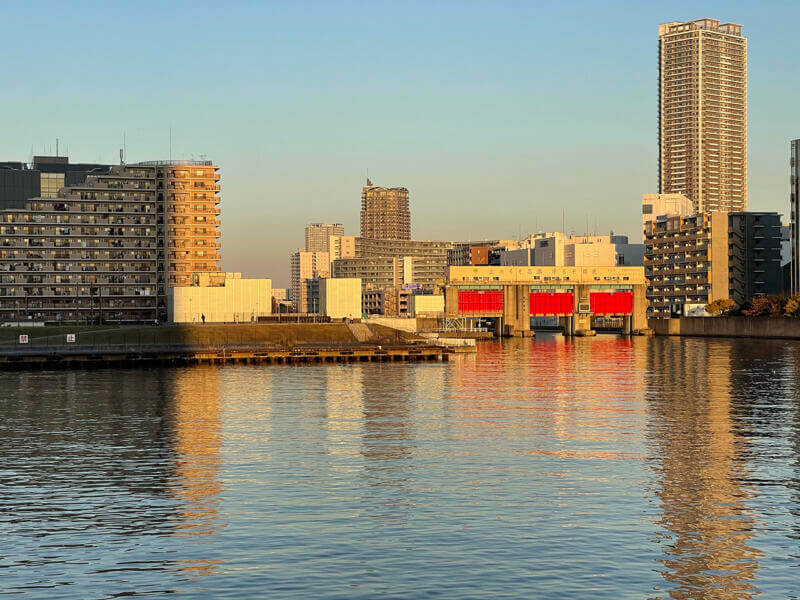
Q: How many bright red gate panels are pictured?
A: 3